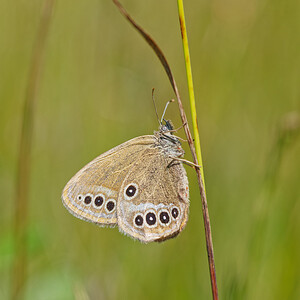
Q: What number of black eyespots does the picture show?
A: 9